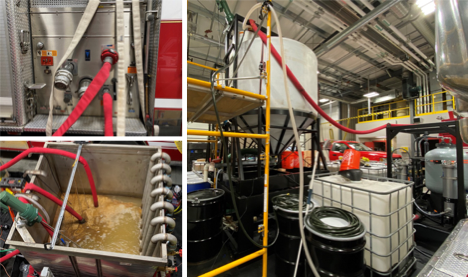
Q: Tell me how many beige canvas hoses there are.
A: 3